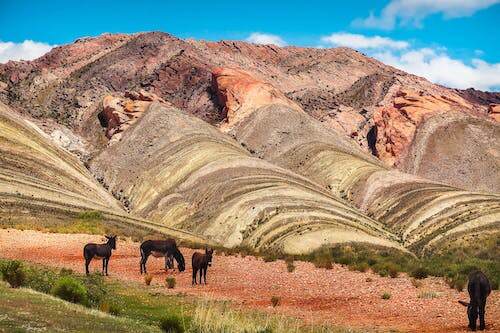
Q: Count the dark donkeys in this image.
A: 4